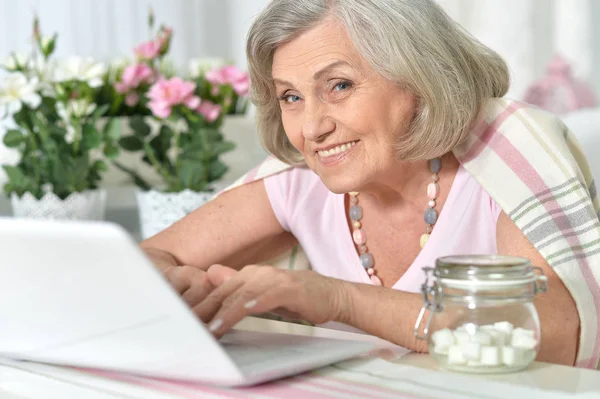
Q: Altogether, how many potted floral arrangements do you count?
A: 2